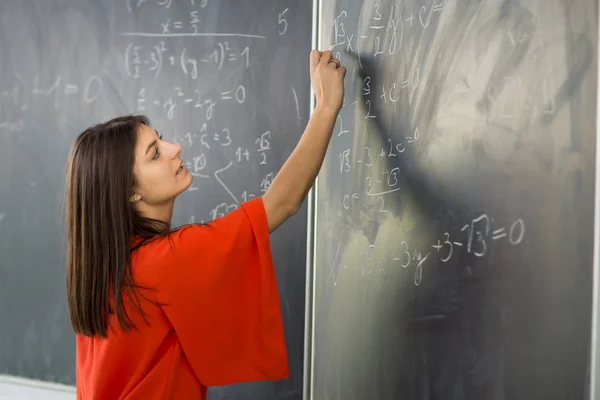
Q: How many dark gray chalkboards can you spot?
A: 2